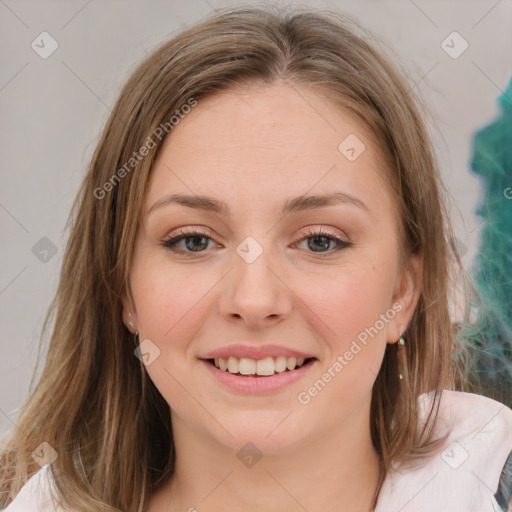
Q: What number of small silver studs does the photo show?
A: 2